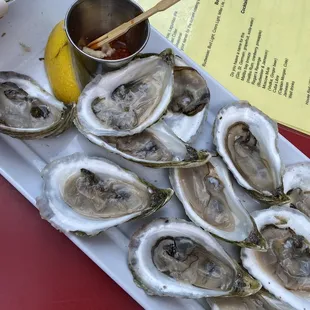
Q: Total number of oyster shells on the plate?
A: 11